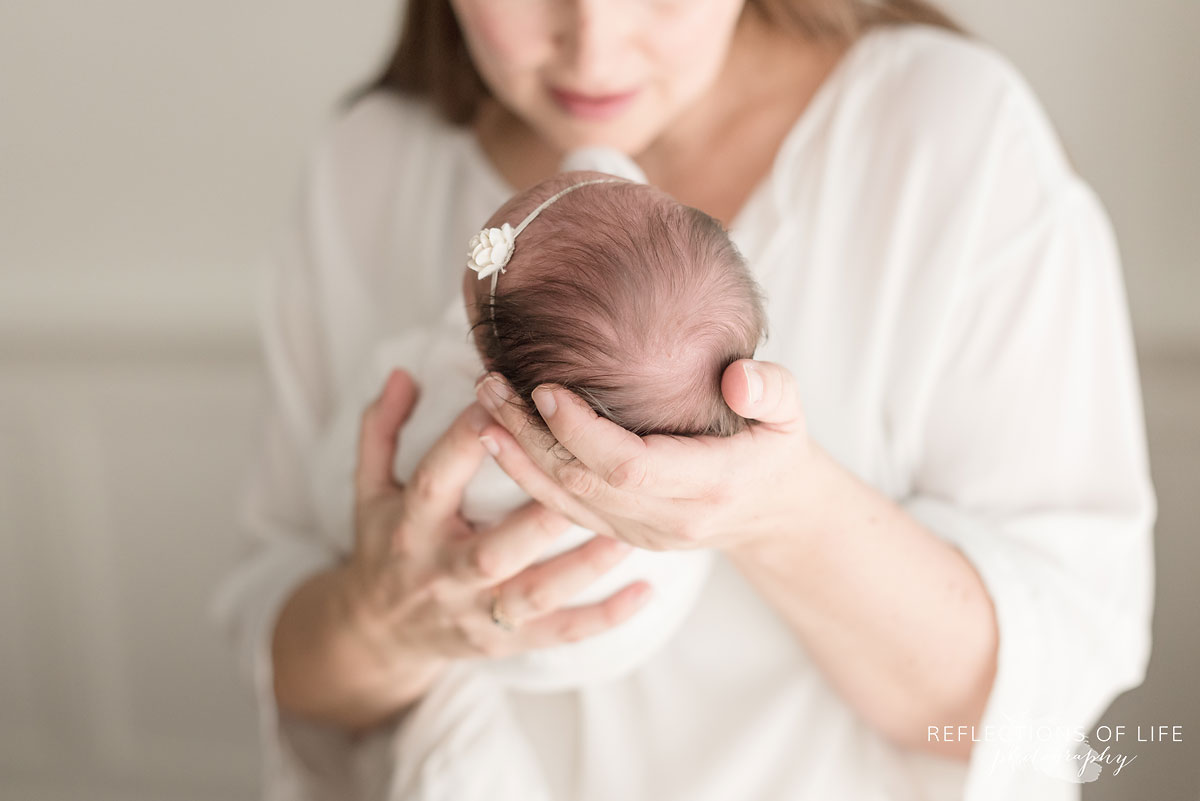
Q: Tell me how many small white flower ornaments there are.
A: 1